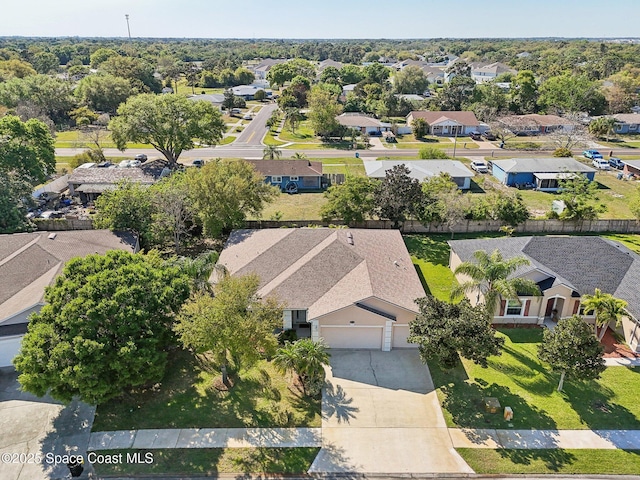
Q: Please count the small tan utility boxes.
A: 2